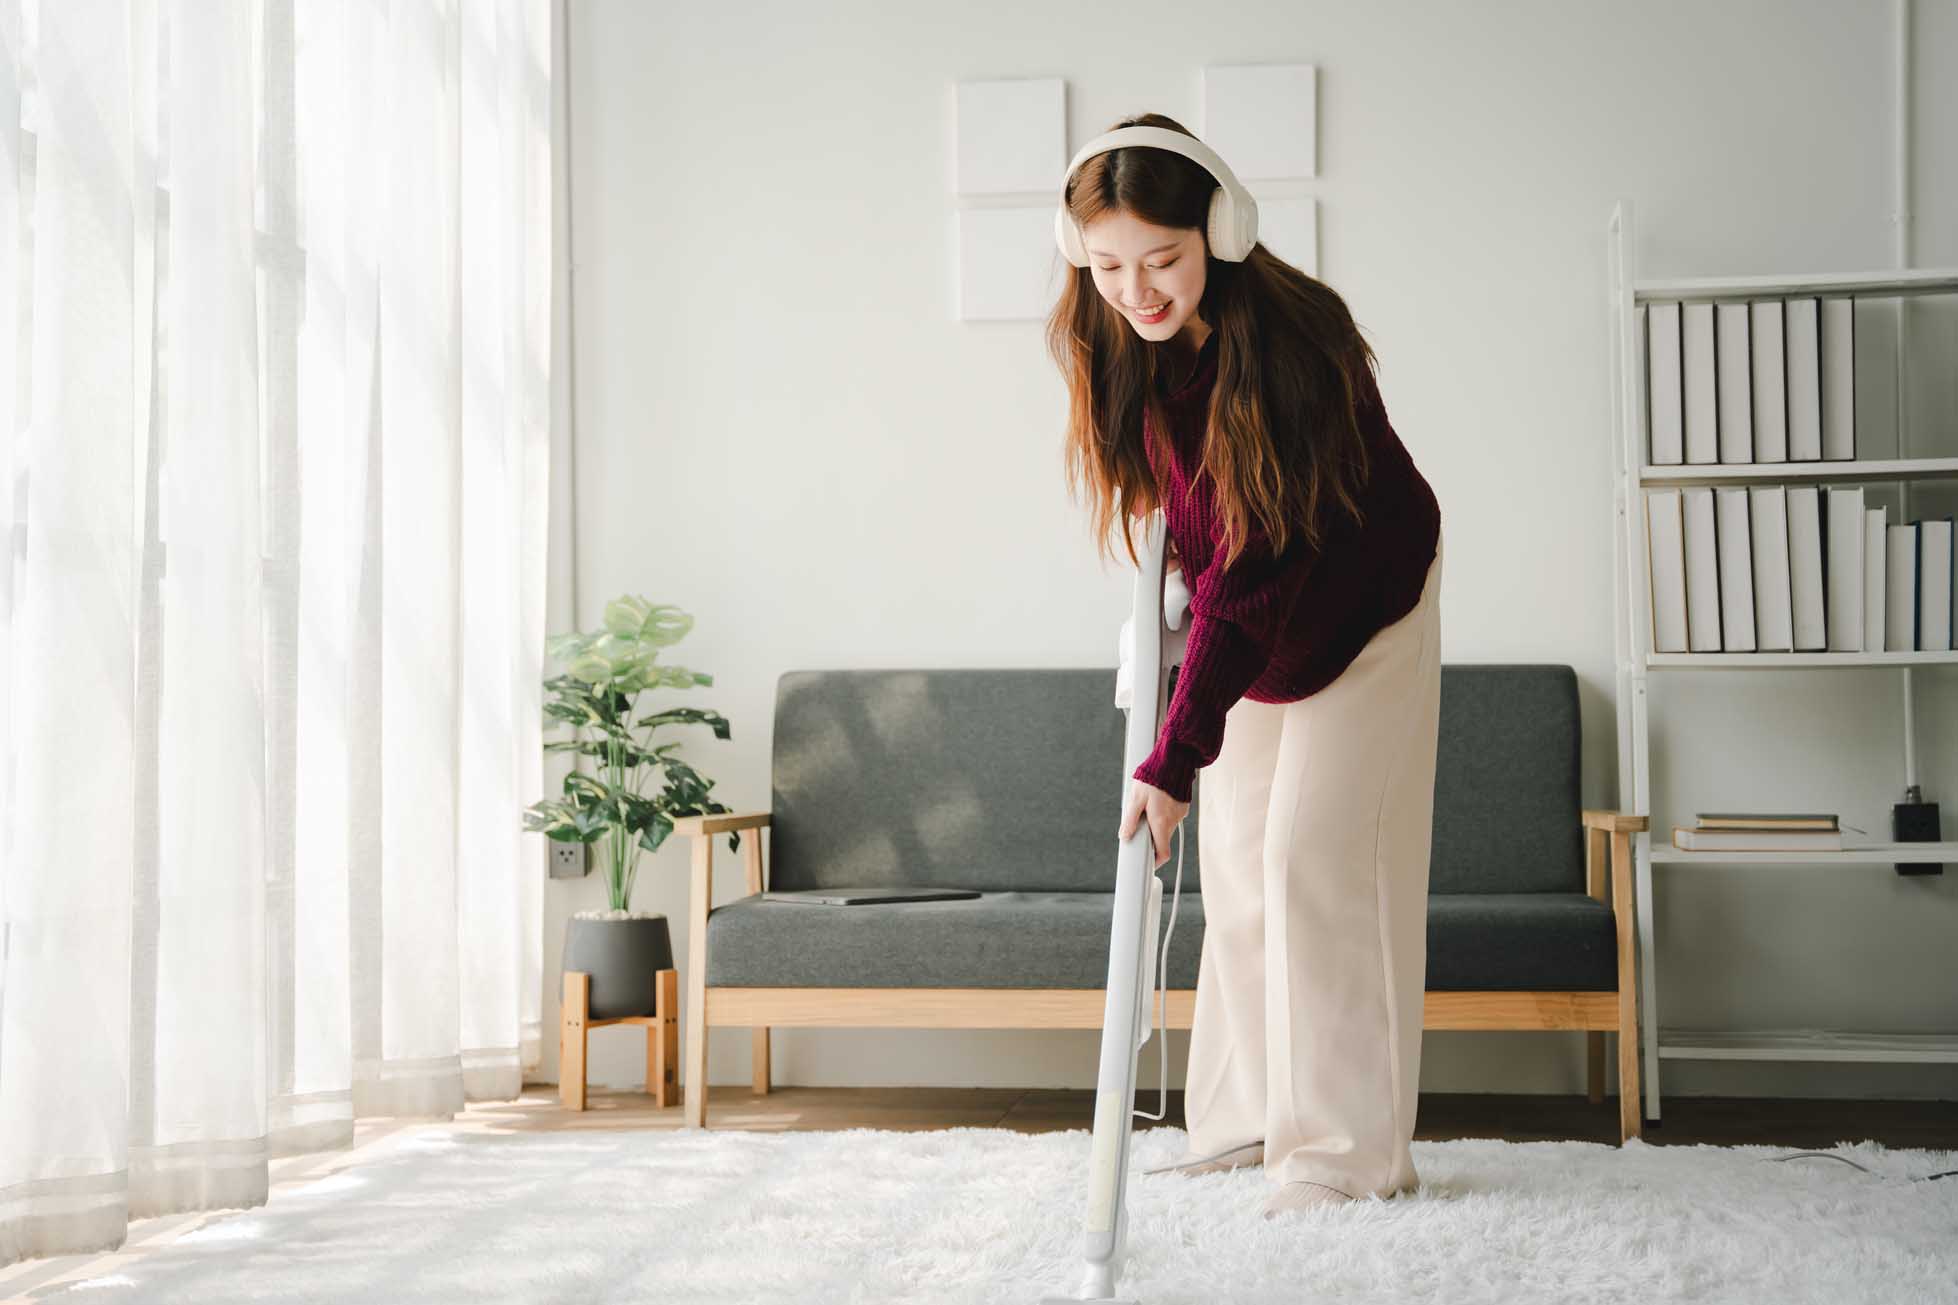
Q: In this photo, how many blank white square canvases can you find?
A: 4